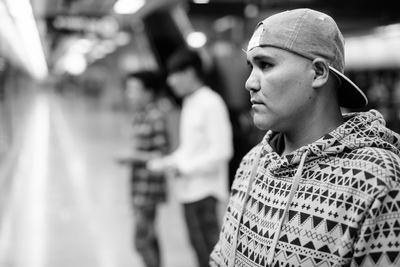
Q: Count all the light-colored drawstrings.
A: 2